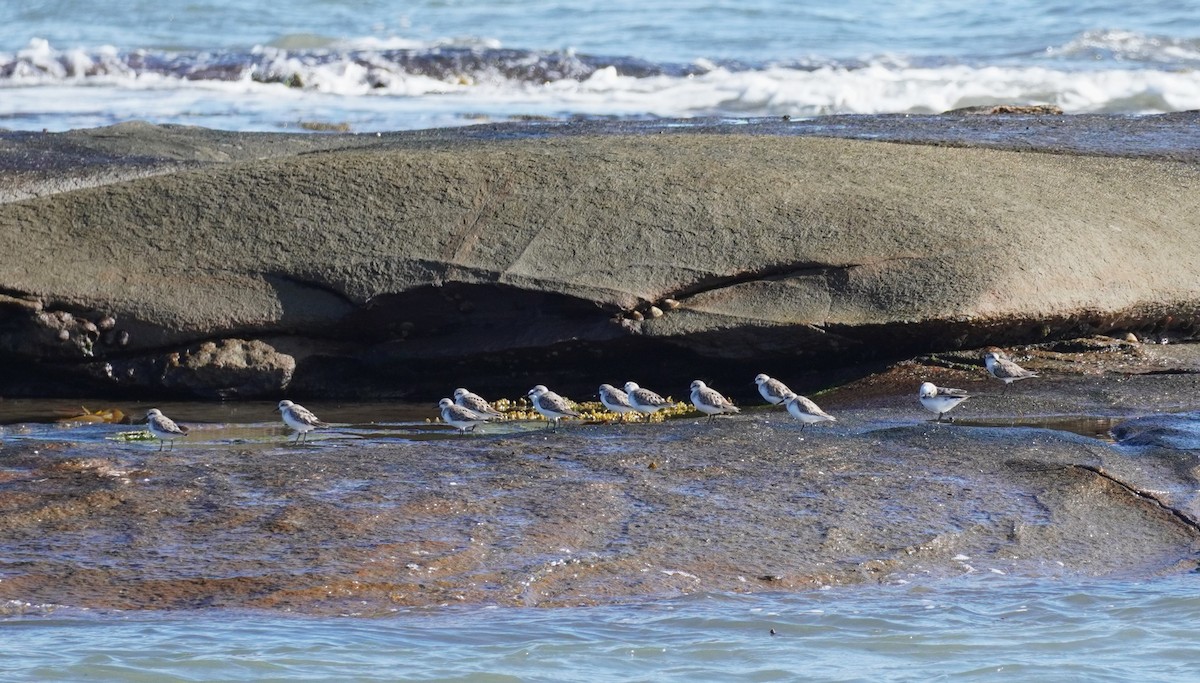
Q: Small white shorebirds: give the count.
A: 12